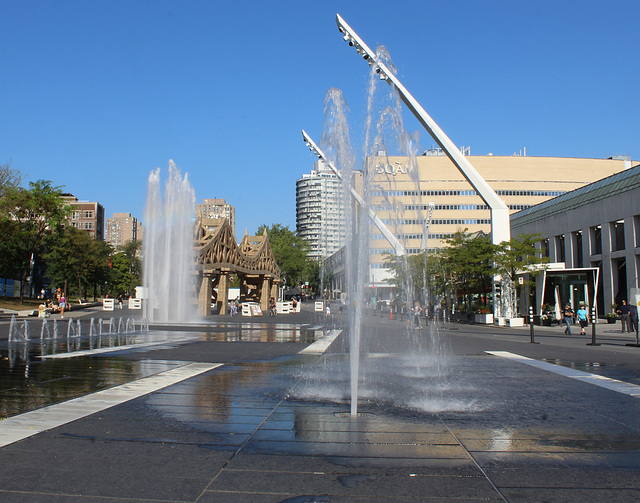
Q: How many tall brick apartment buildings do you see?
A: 3